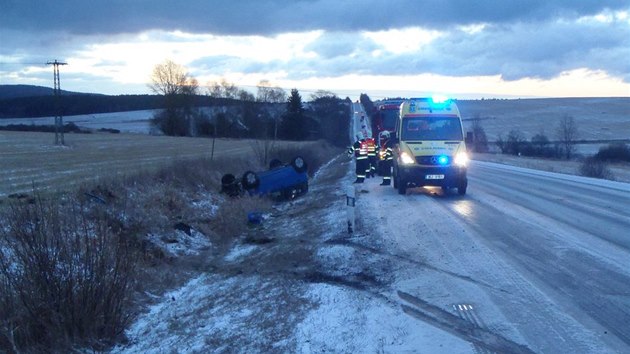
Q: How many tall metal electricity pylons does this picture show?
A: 1